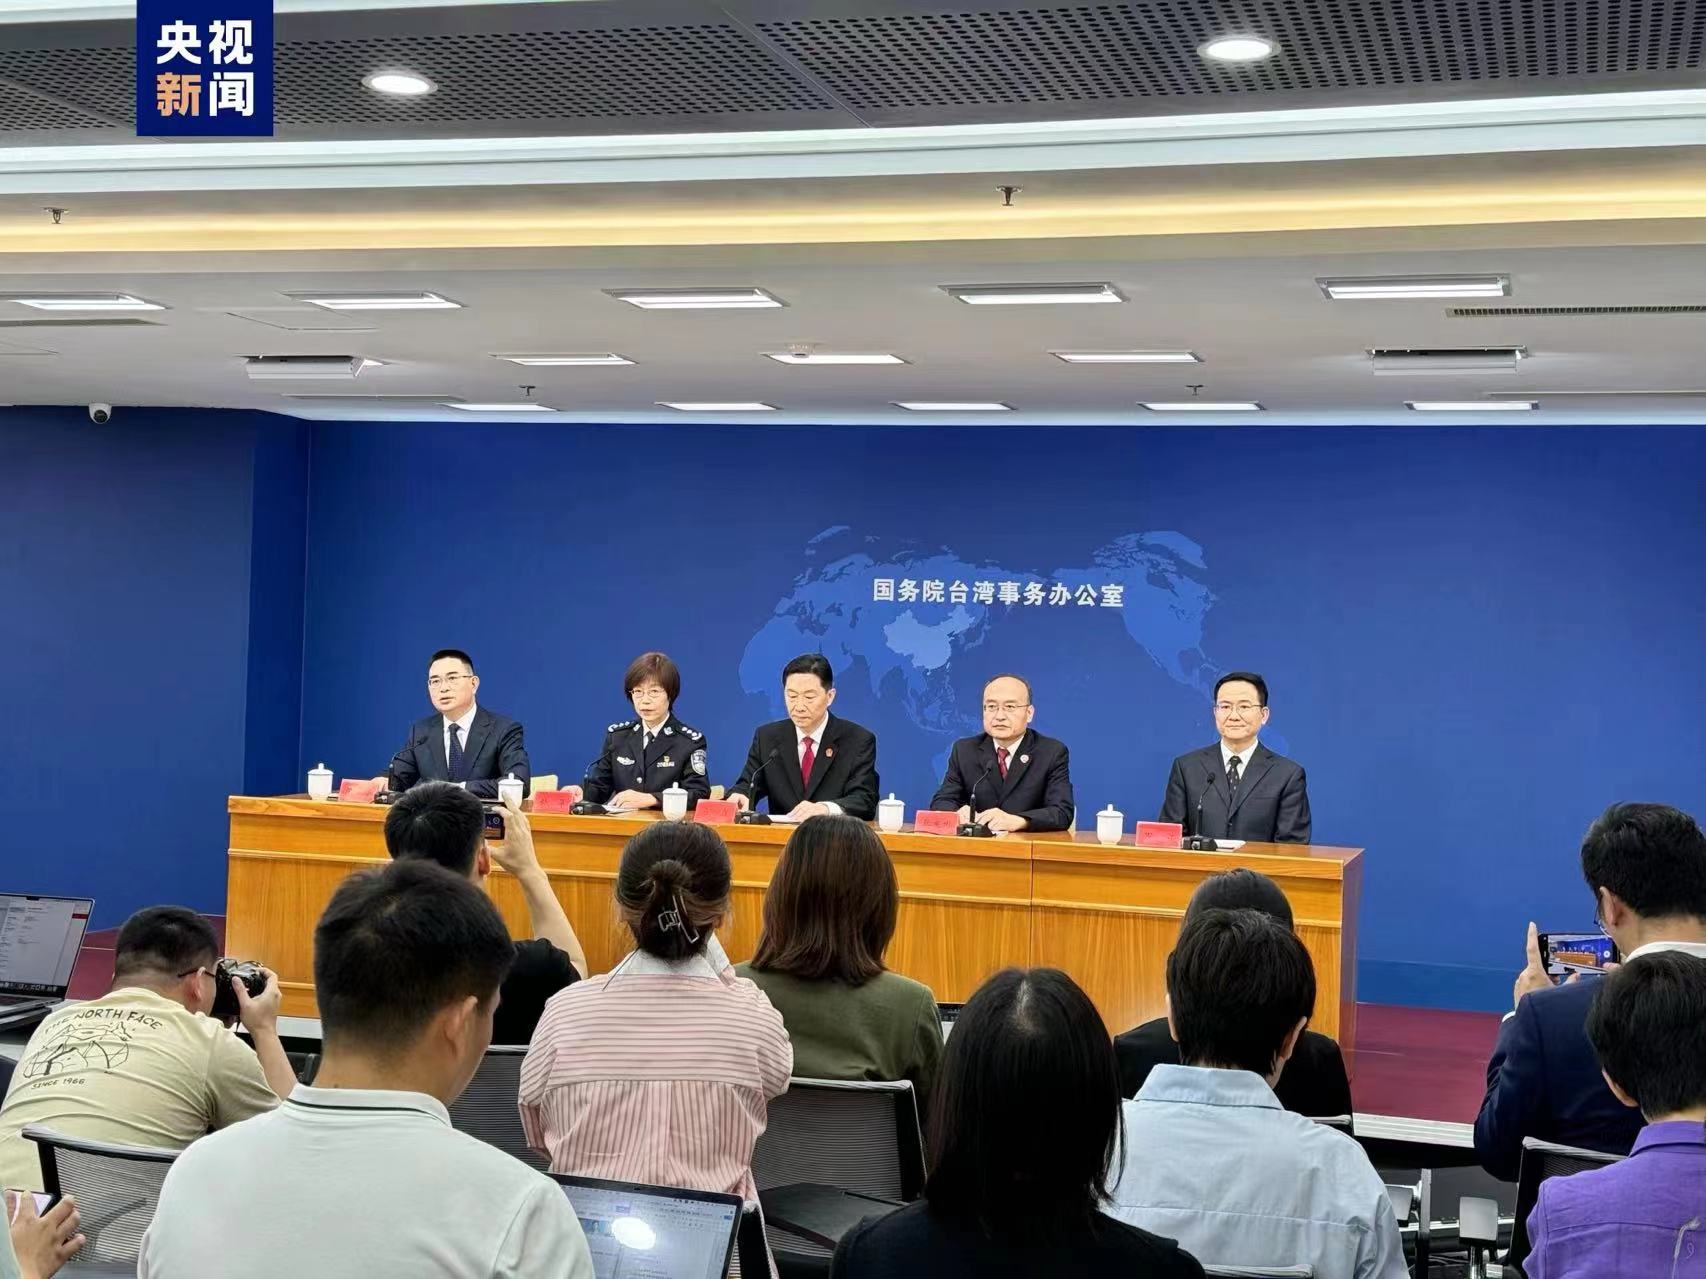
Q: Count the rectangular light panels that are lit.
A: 13